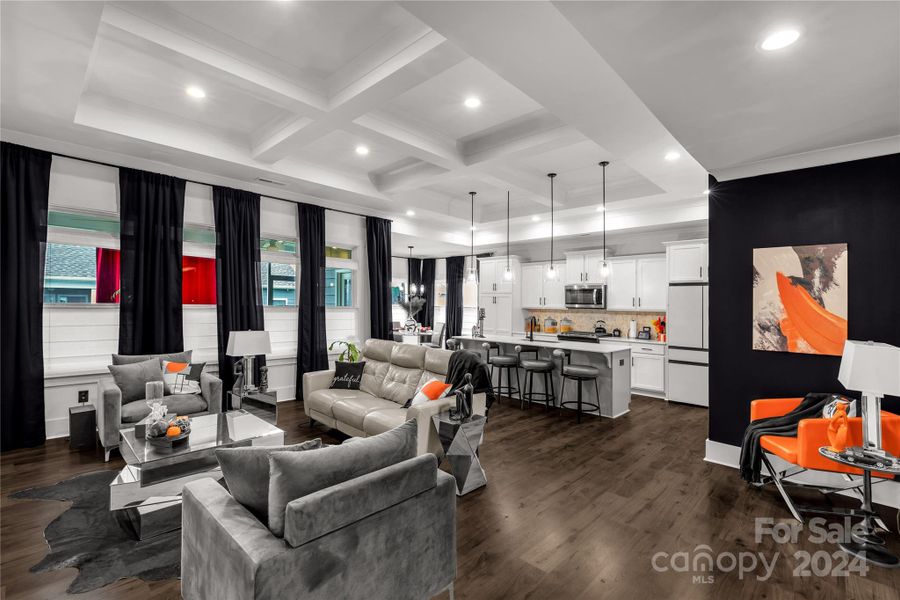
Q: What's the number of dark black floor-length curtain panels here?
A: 8